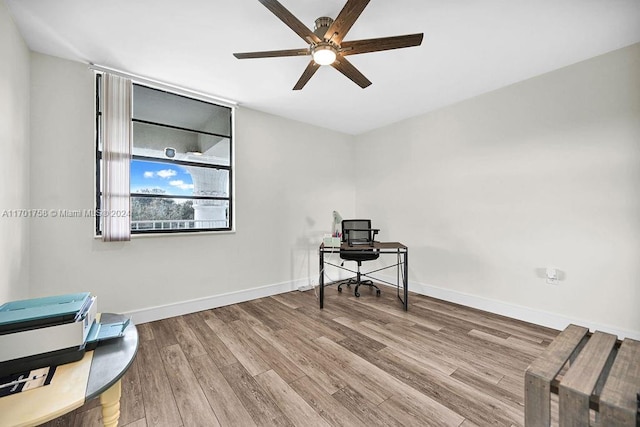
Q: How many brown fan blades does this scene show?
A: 6